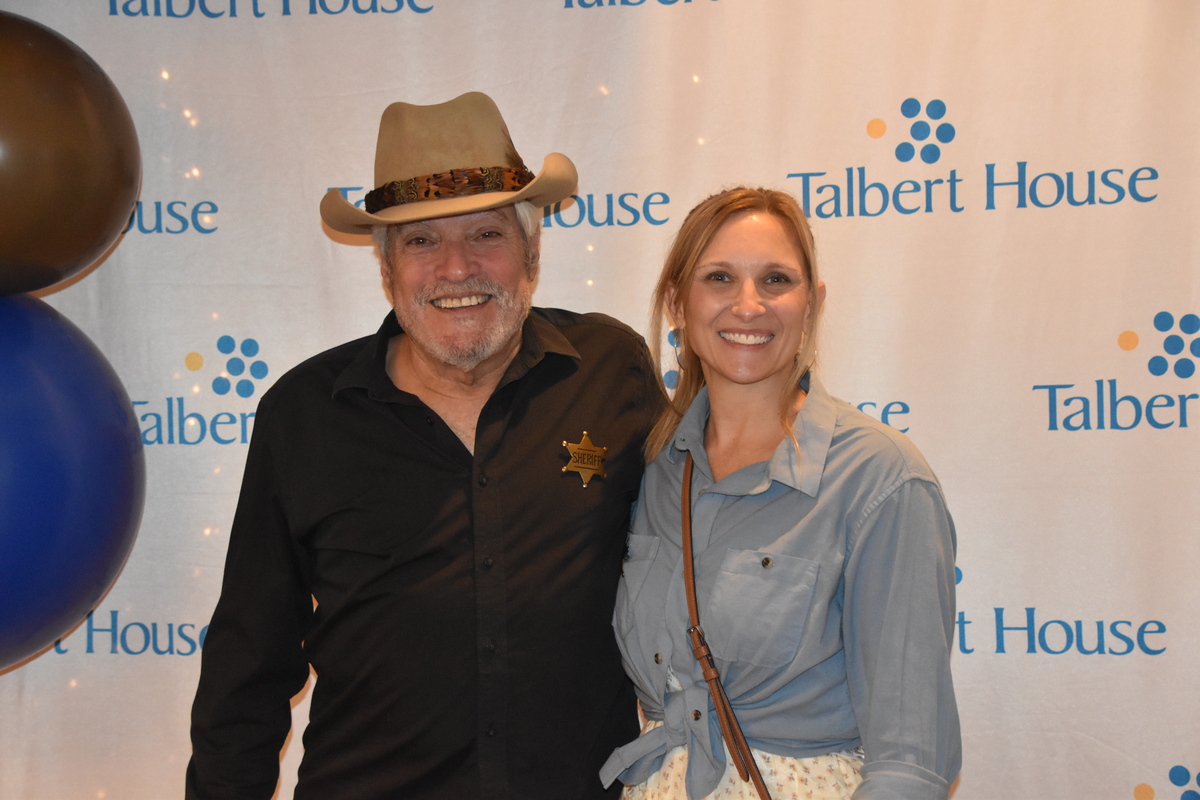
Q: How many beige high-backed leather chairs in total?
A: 0